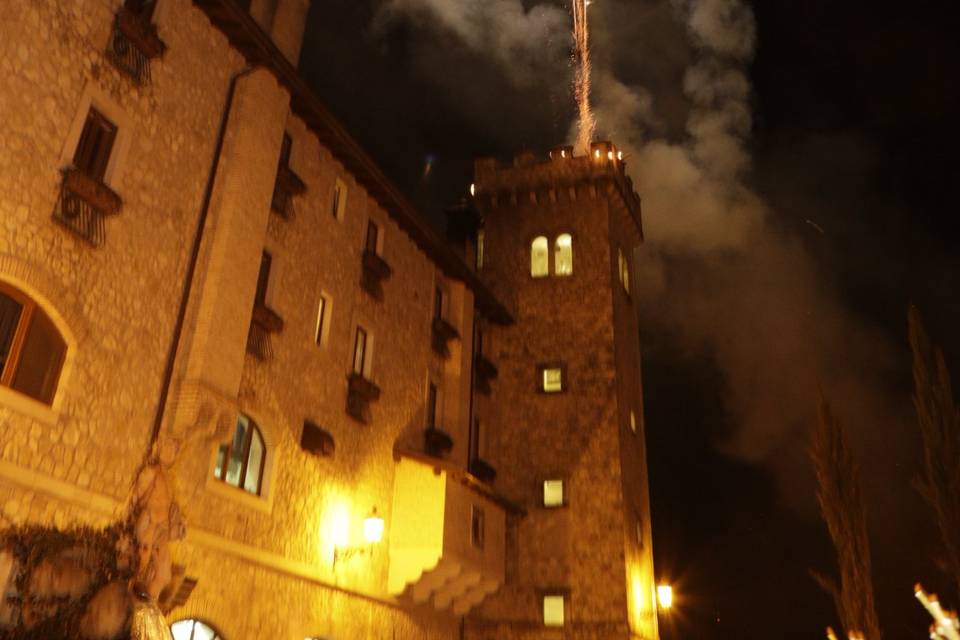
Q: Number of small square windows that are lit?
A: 3